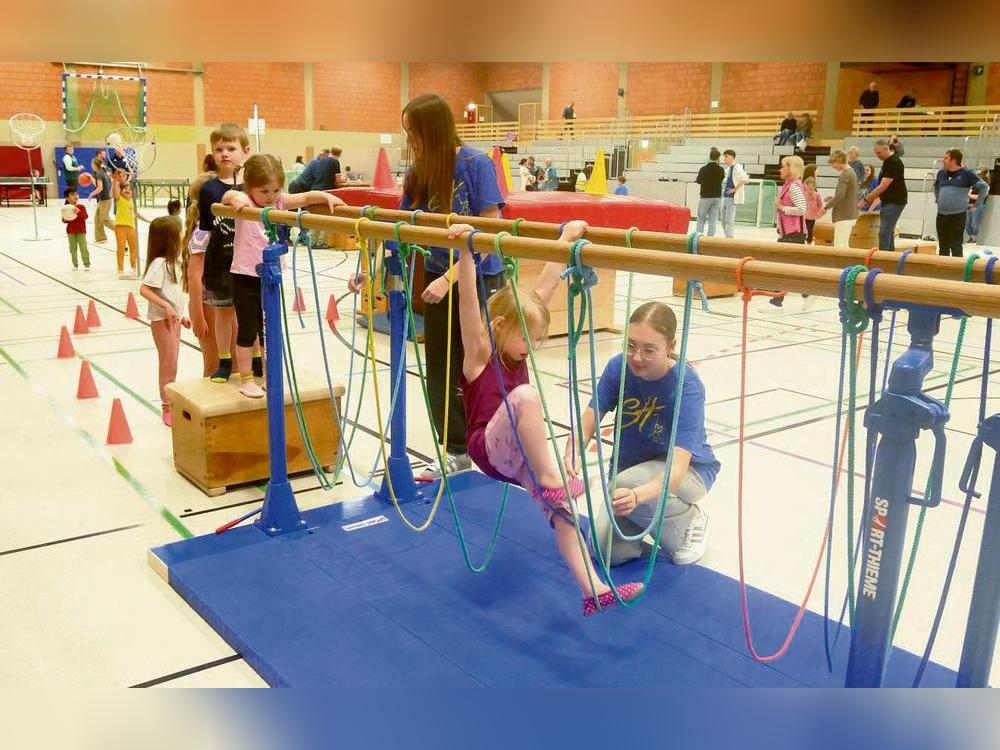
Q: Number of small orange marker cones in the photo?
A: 8